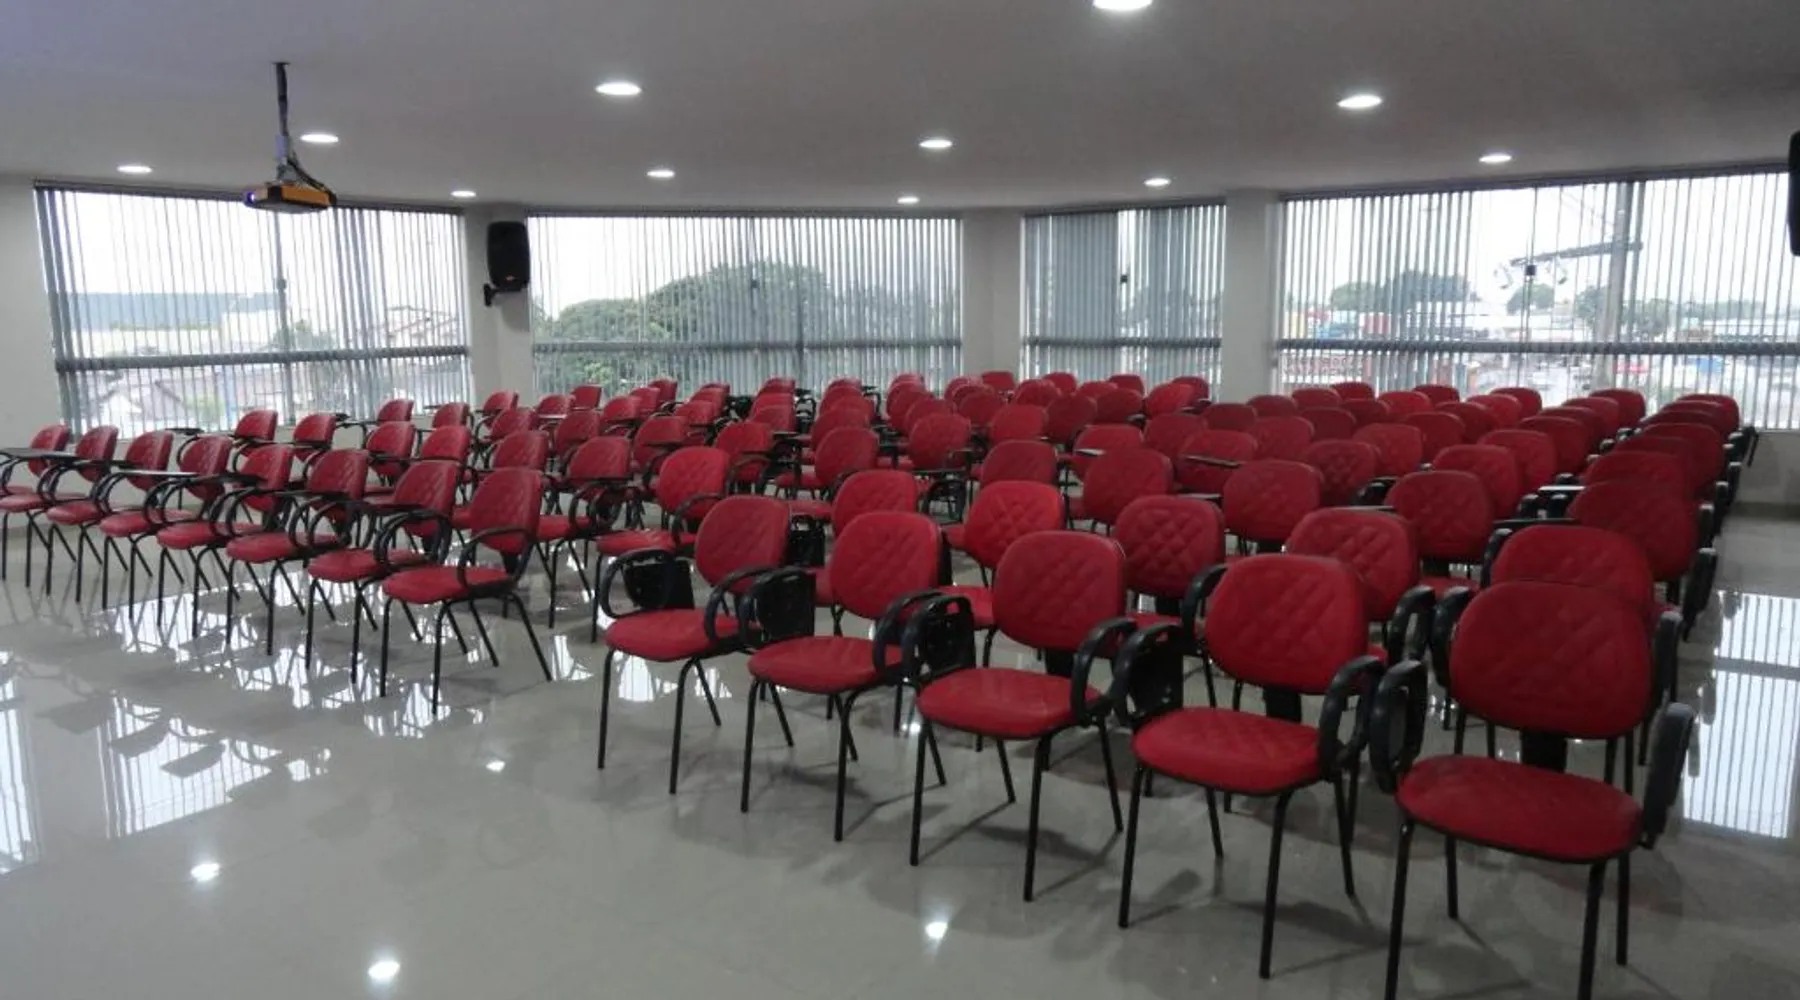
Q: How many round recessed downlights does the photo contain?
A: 11